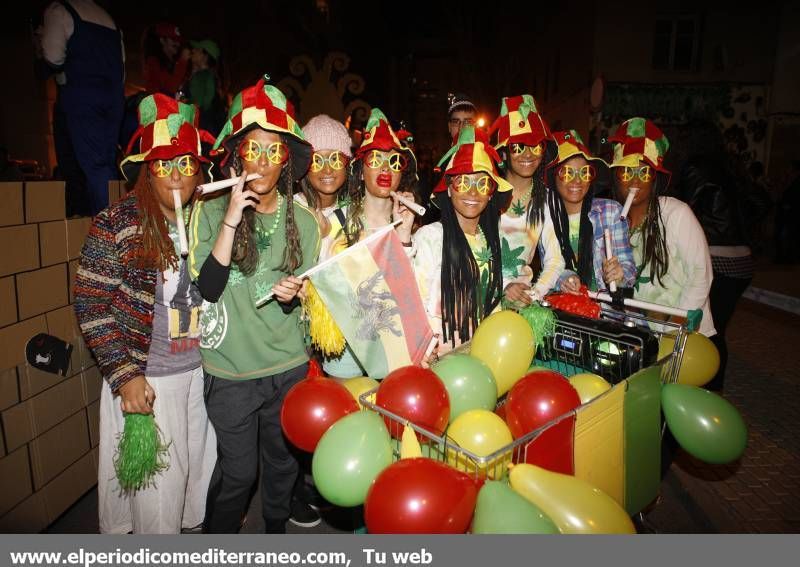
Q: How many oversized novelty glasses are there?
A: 8